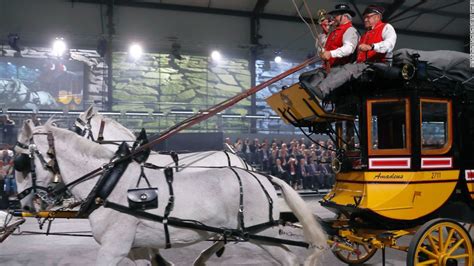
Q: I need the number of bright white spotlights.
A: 4